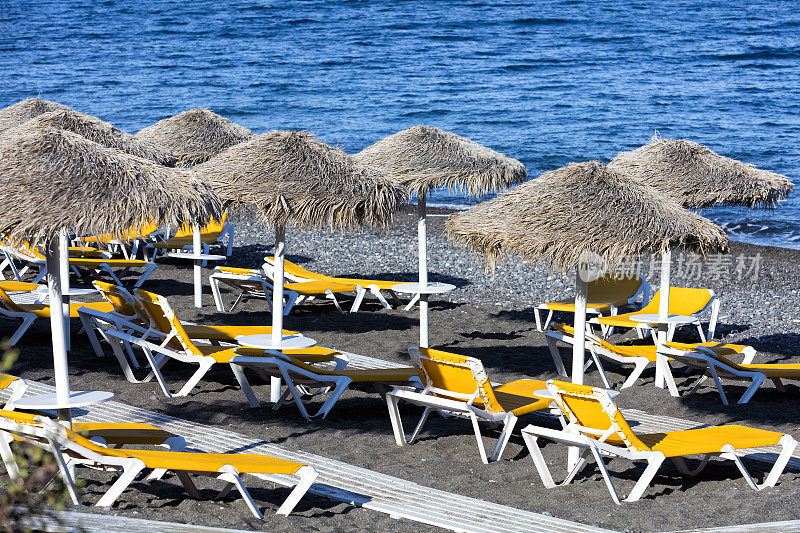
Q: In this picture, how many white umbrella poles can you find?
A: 7